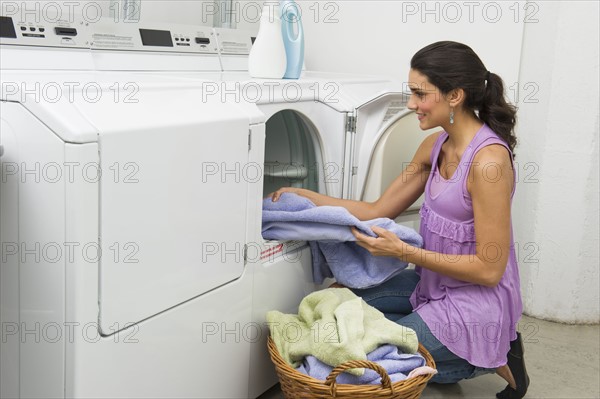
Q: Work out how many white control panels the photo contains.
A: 3